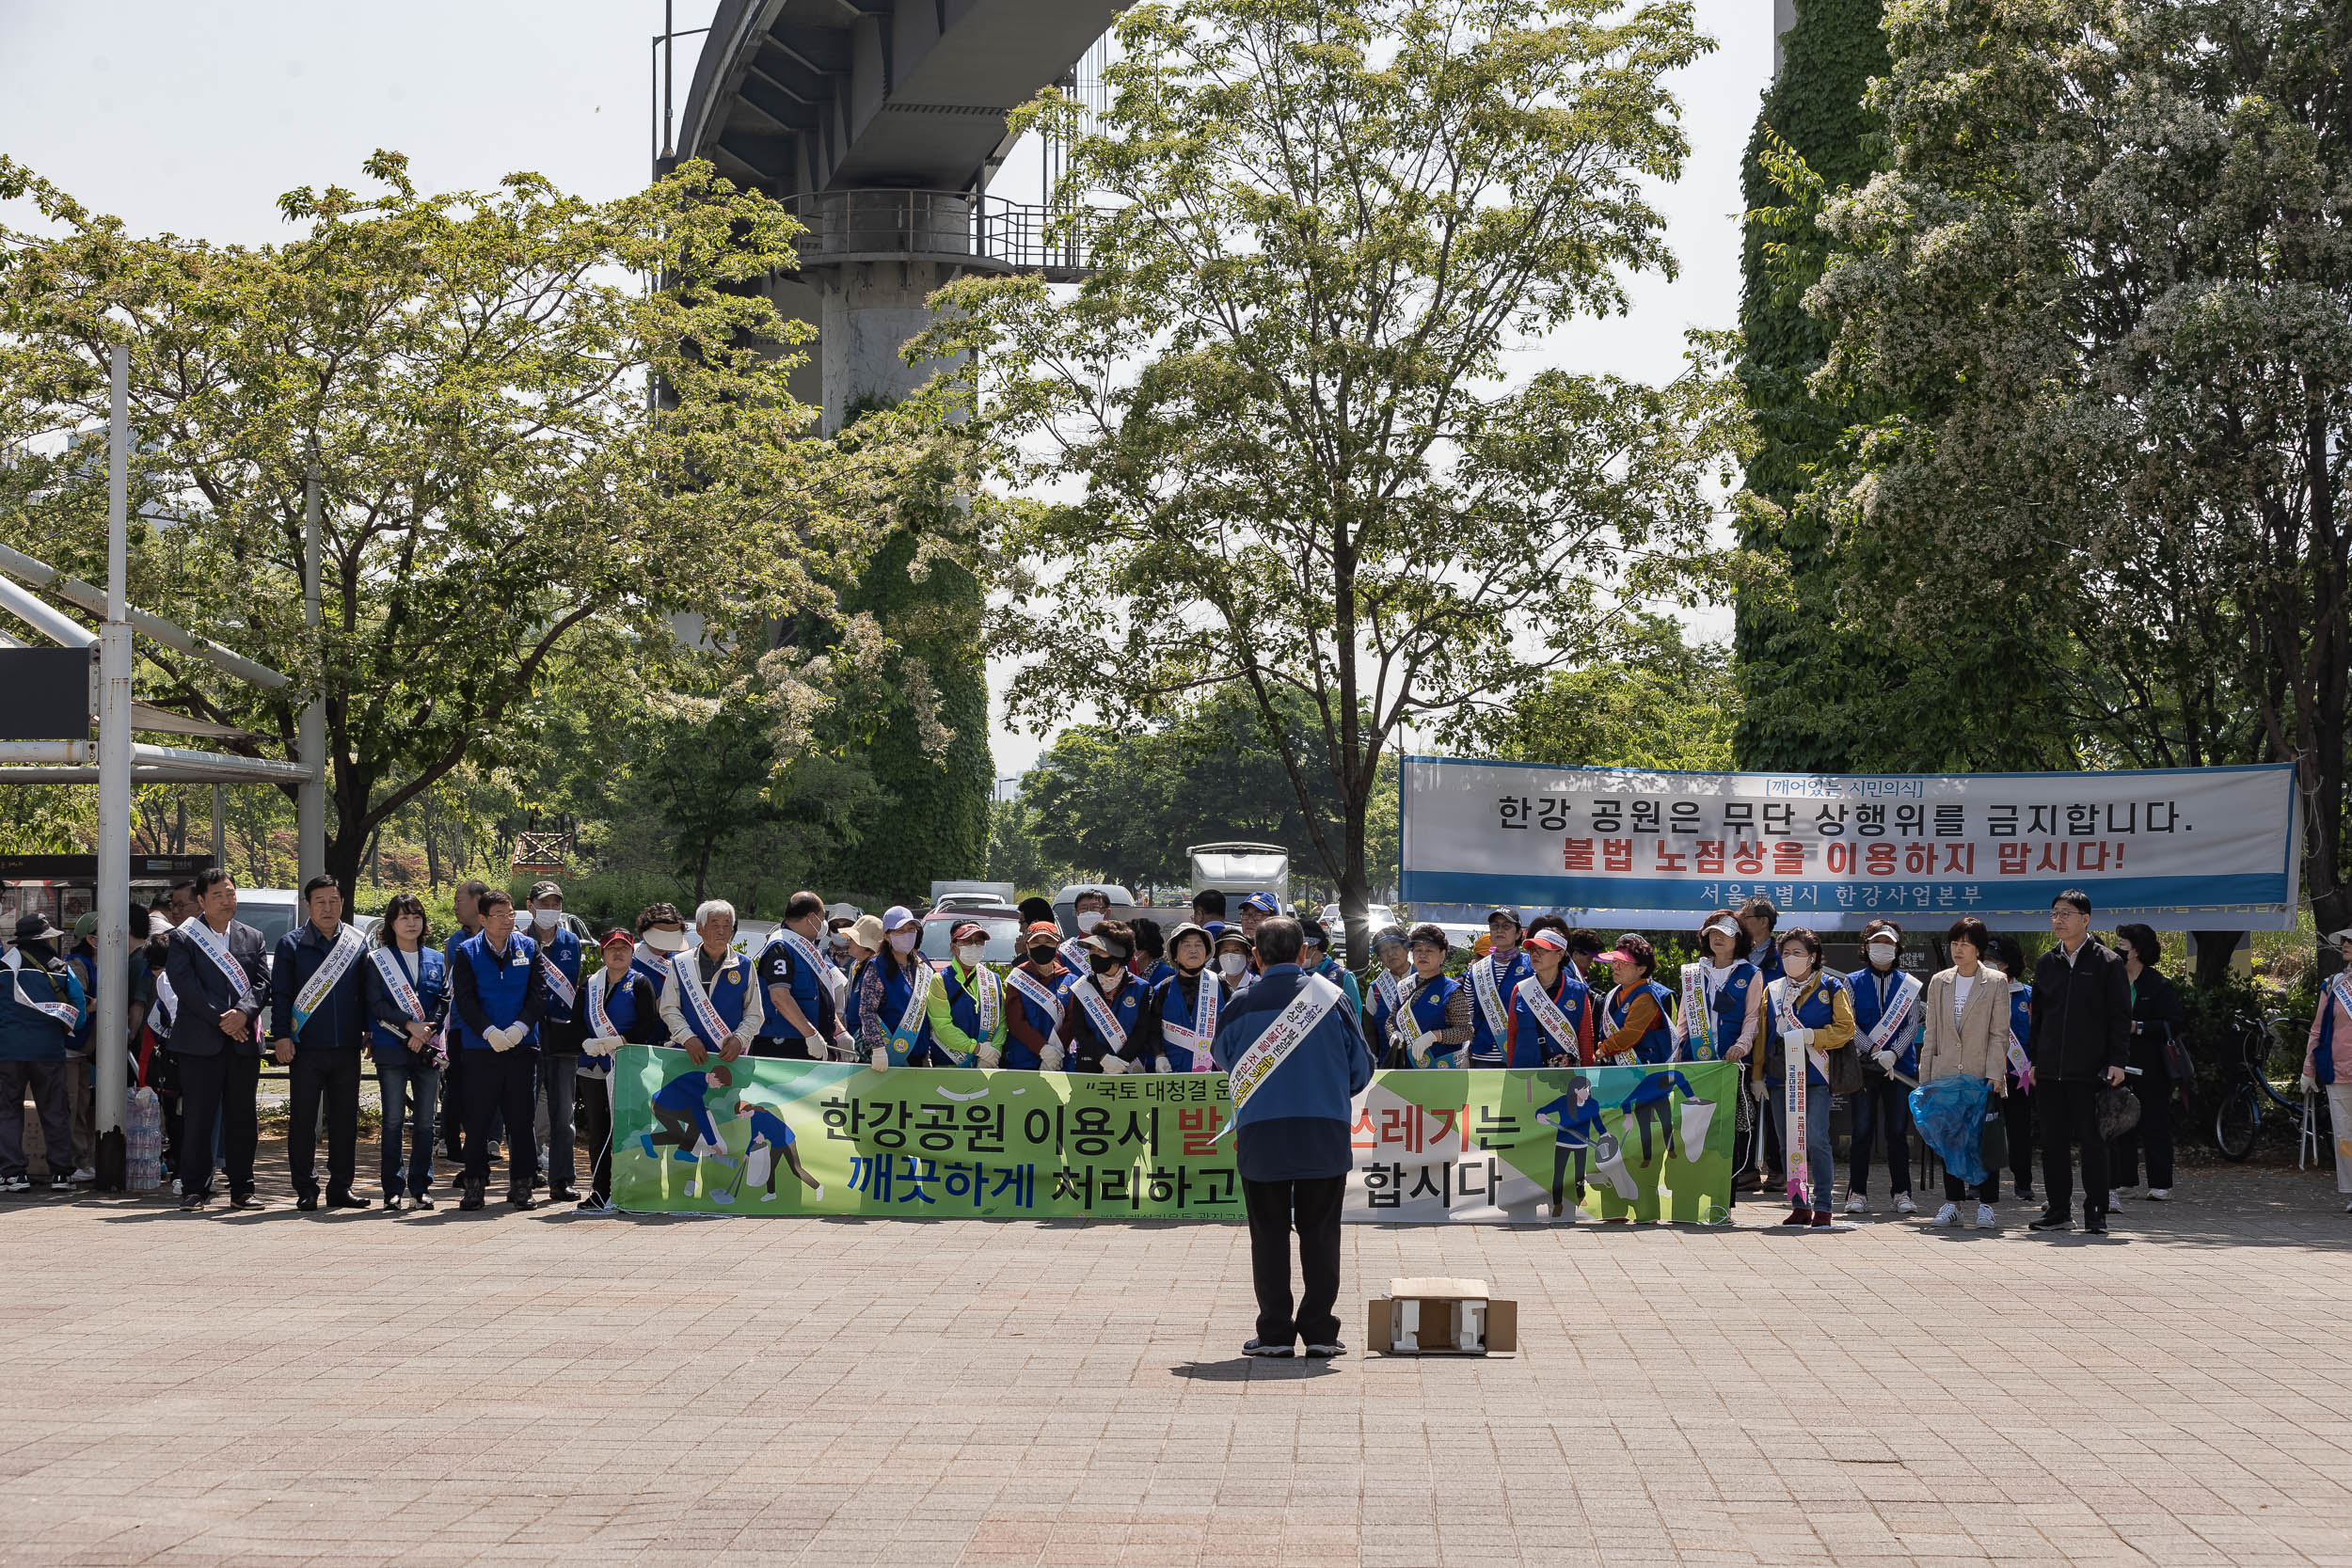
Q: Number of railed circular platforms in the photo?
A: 1